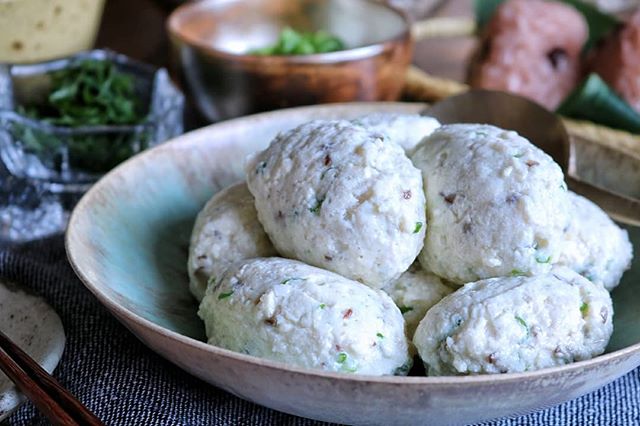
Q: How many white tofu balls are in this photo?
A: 8